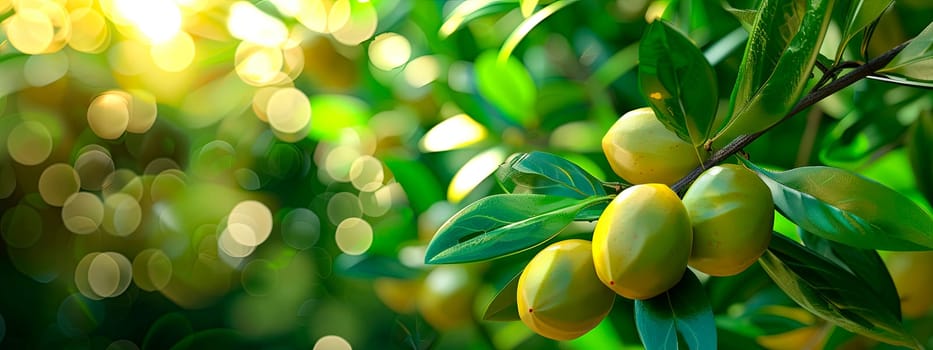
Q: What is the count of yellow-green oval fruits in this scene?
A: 4